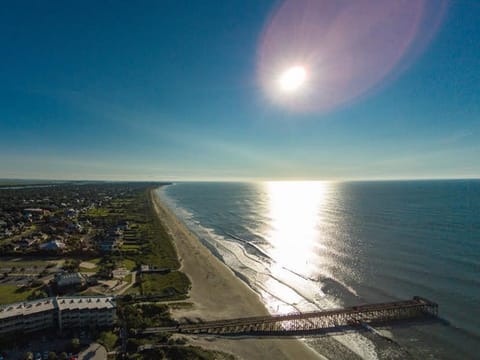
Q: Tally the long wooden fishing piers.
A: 1